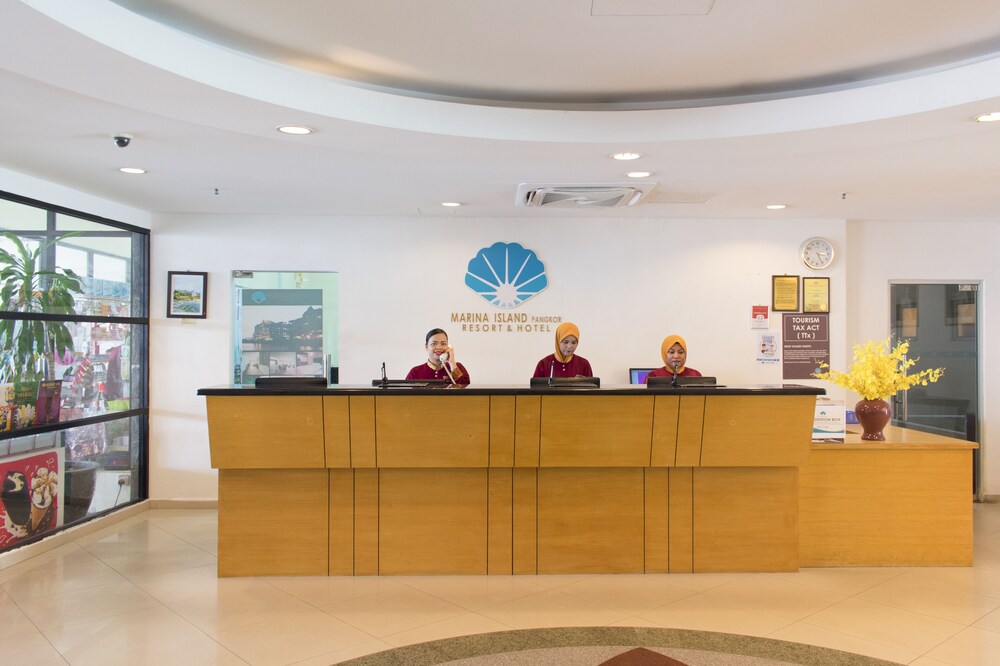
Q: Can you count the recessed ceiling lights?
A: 7